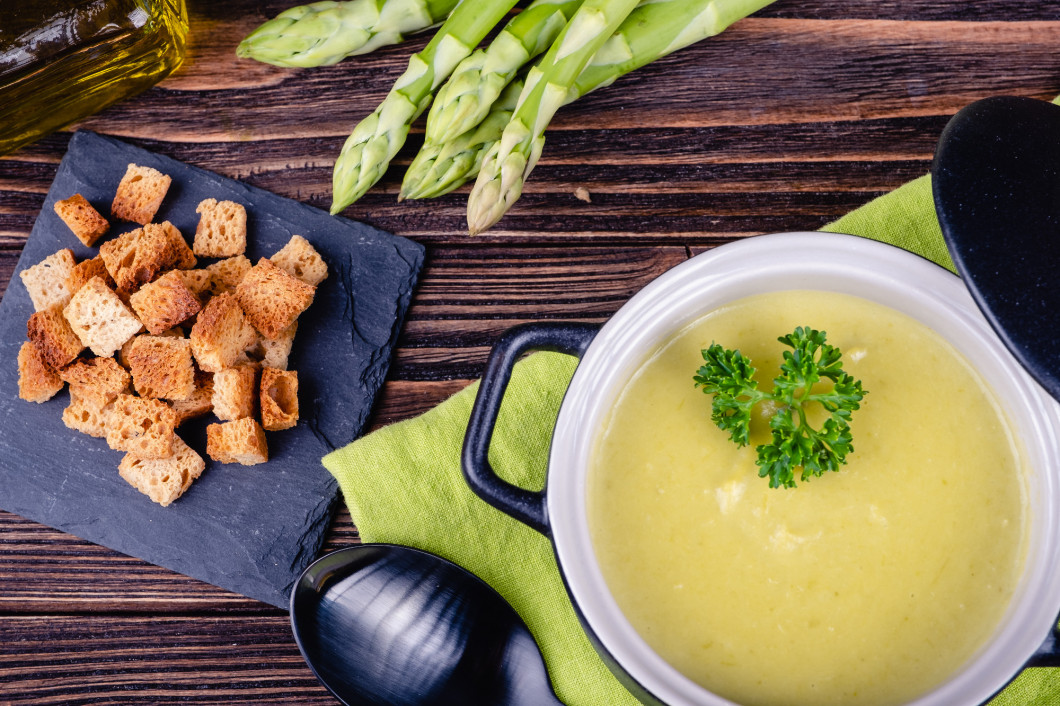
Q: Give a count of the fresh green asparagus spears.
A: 5